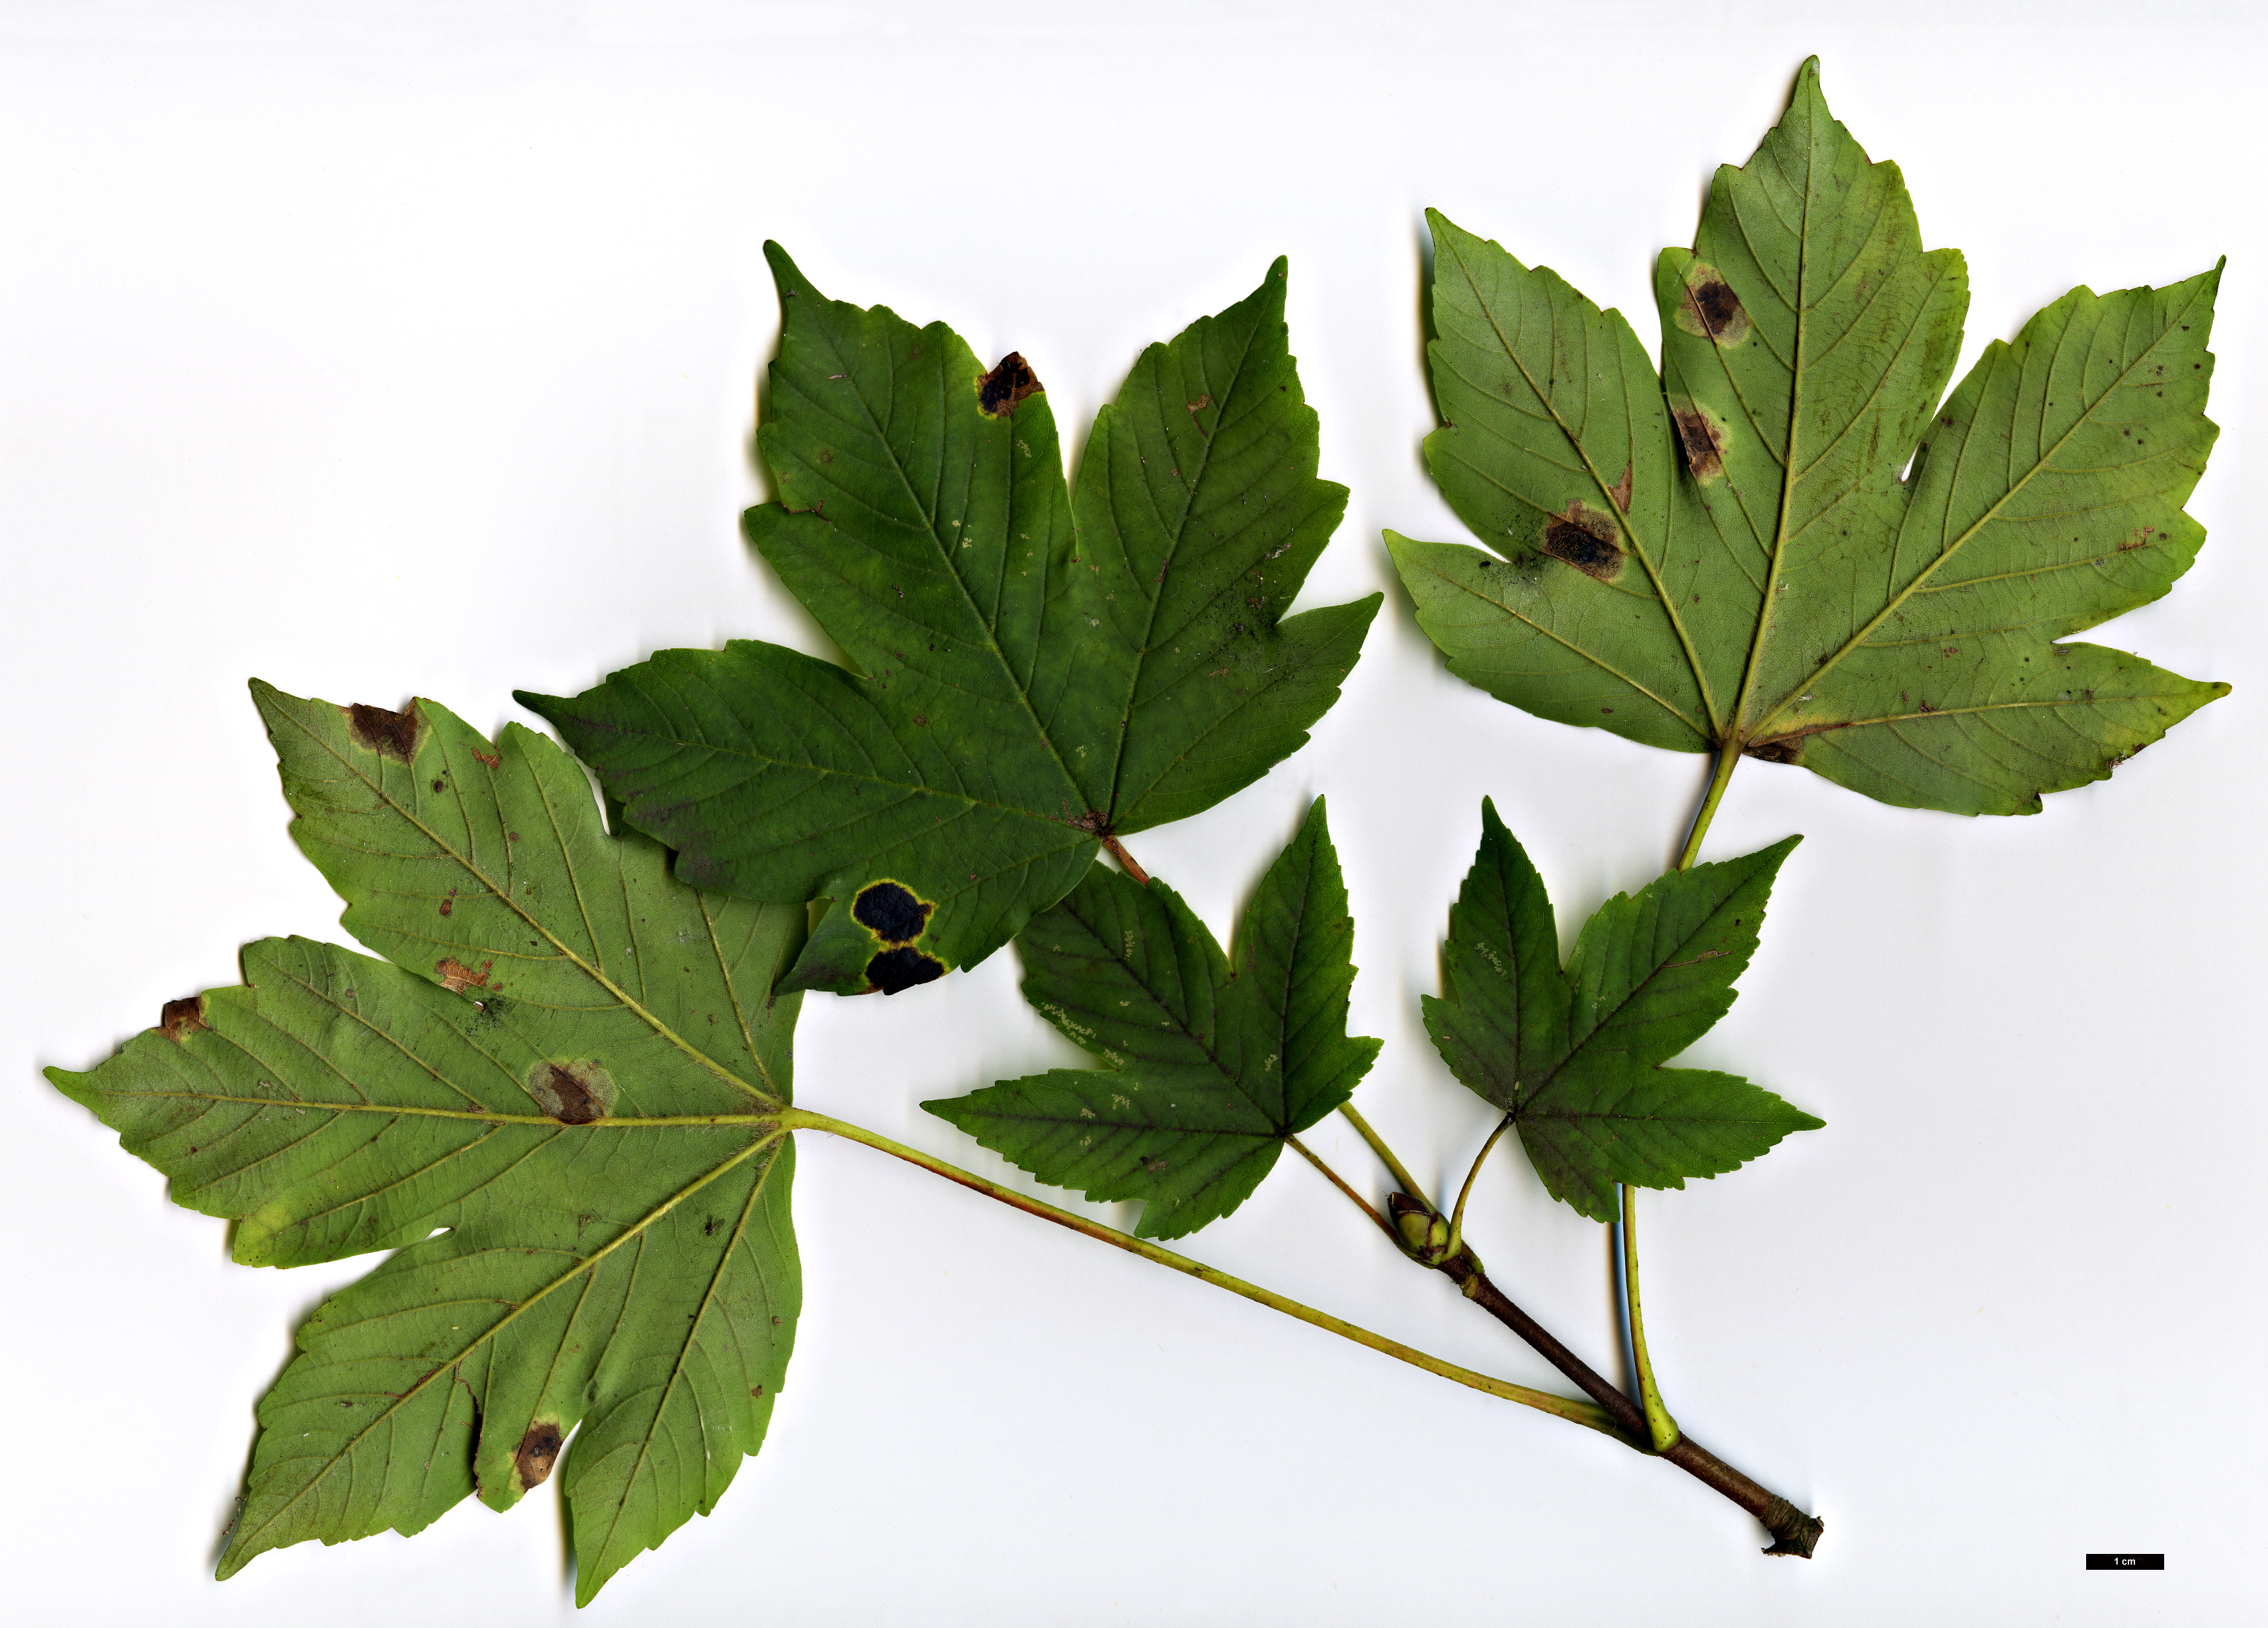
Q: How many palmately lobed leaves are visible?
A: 5